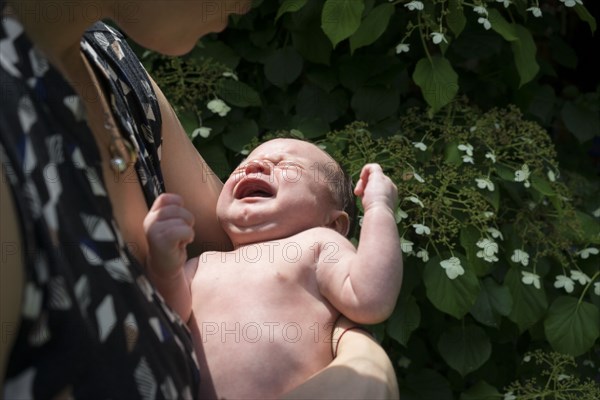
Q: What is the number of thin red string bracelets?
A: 1